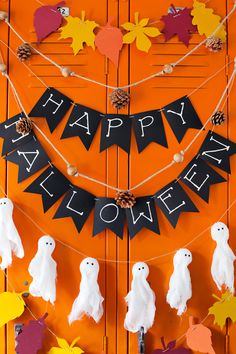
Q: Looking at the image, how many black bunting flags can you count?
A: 14